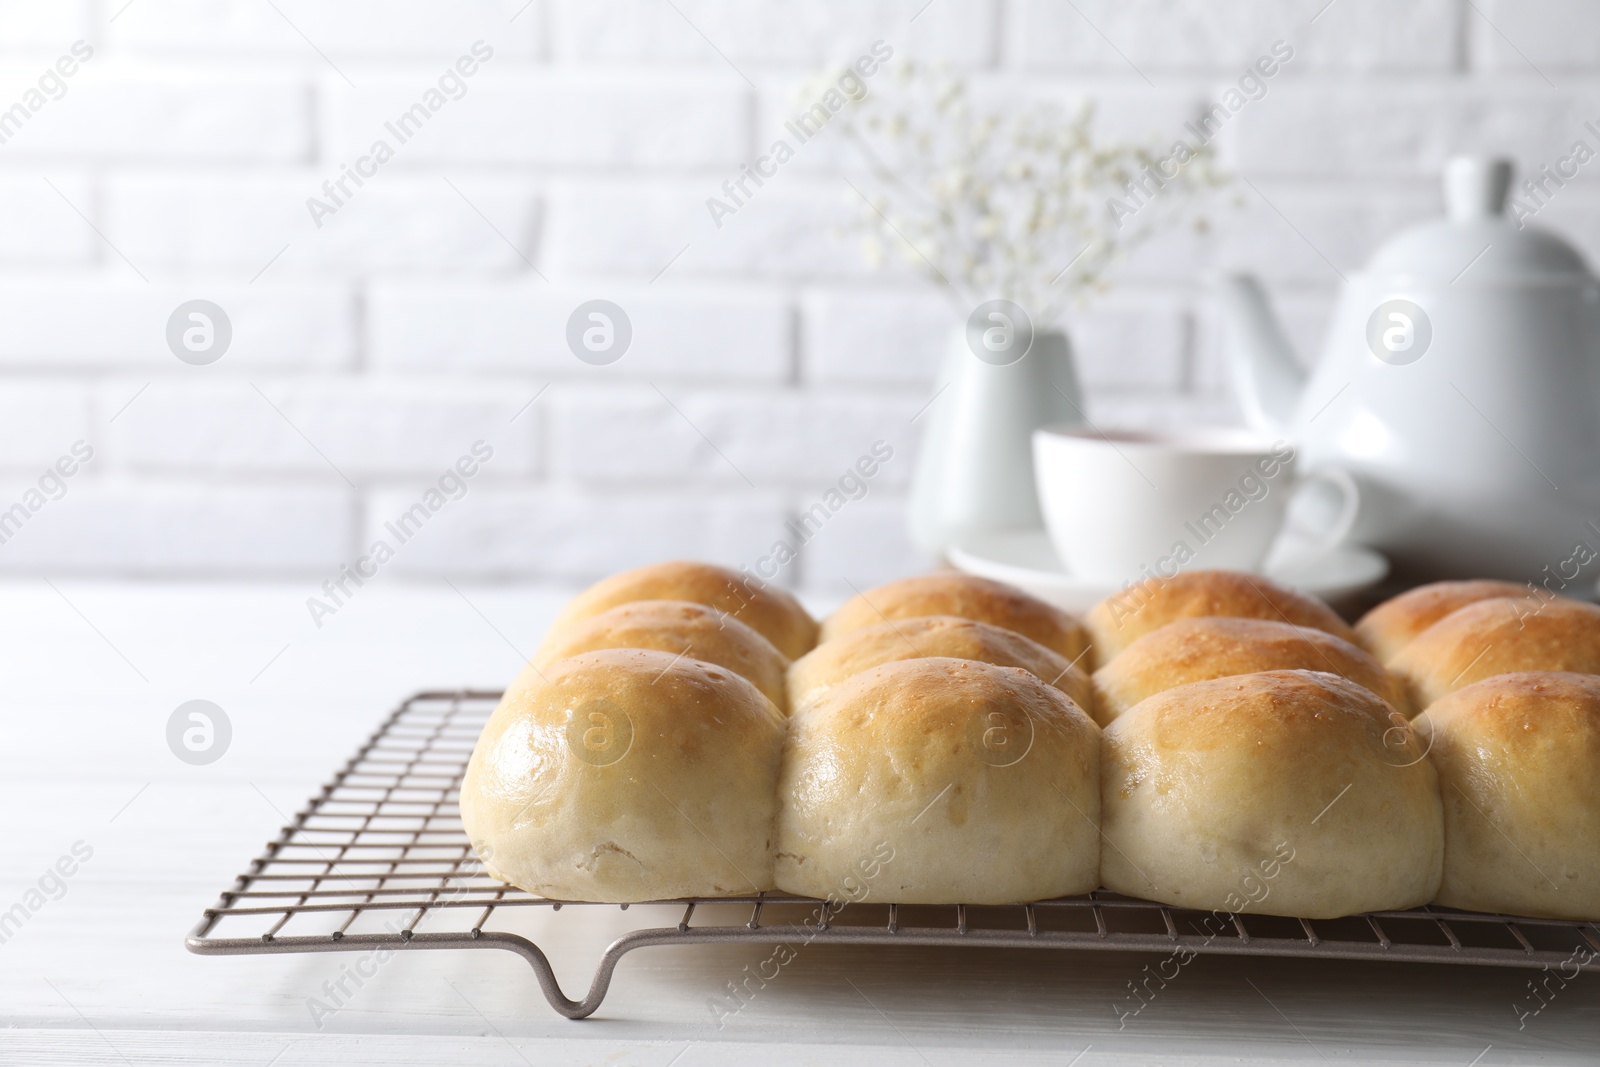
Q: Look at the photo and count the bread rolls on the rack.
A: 12